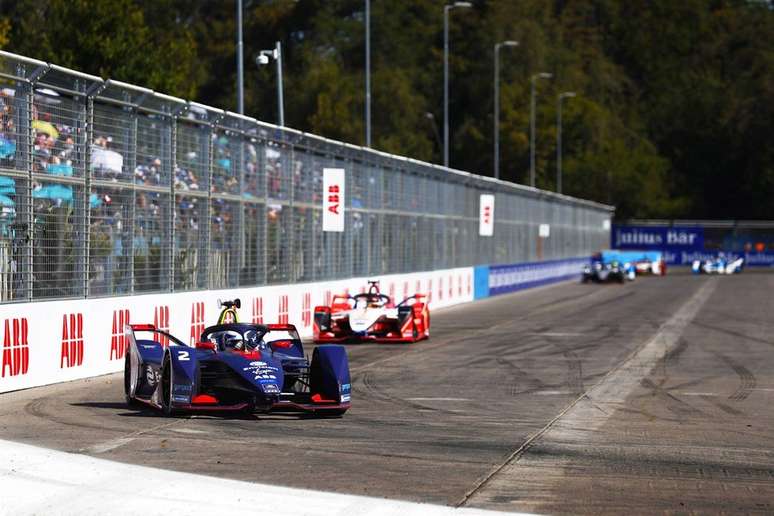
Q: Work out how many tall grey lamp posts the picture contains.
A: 6